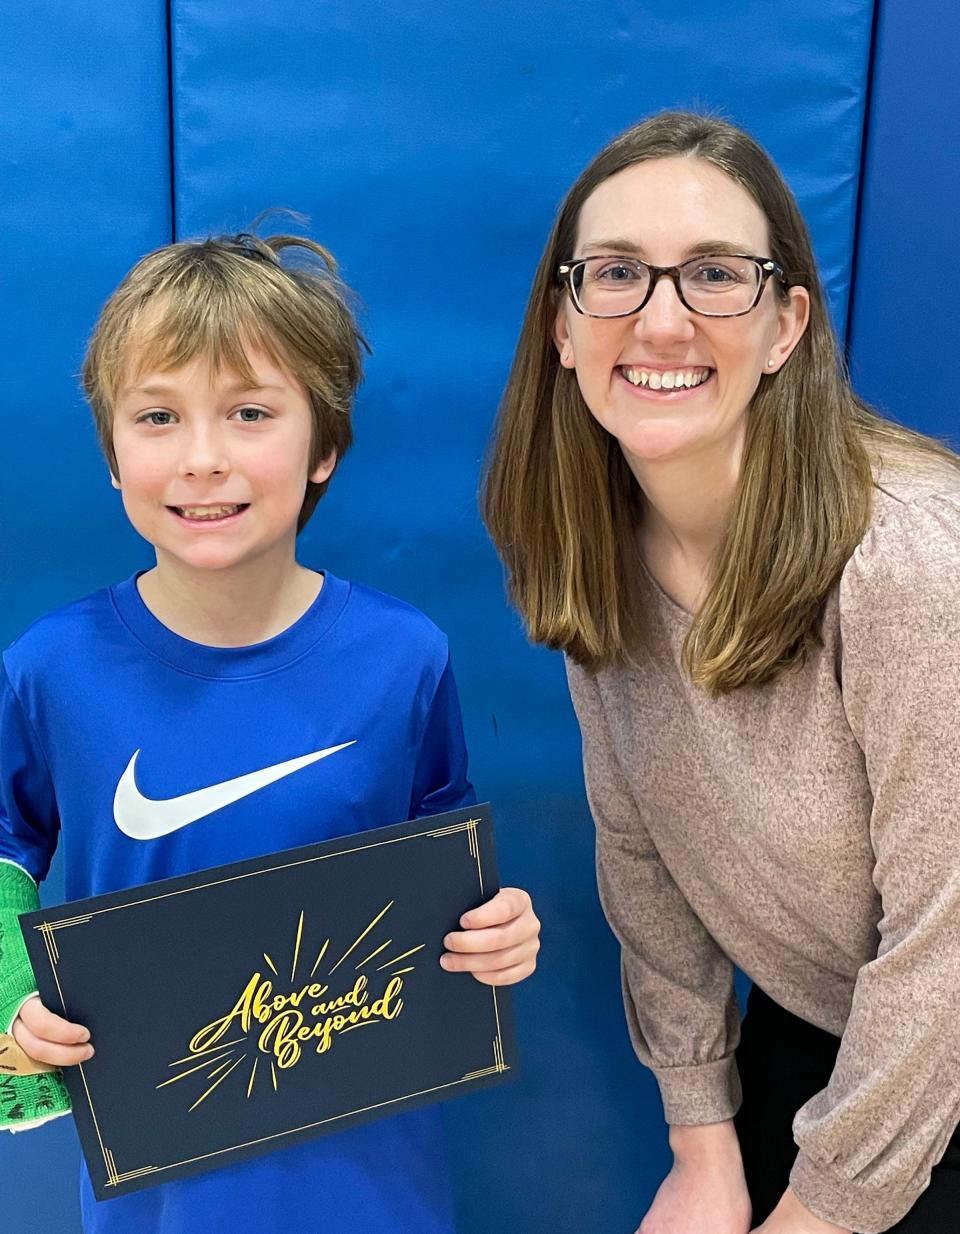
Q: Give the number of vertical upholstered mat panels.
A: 3